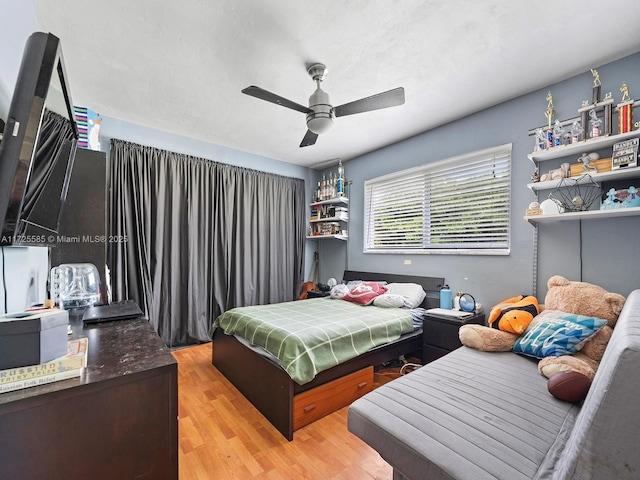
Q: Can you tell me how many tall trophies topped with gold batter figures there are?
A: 3